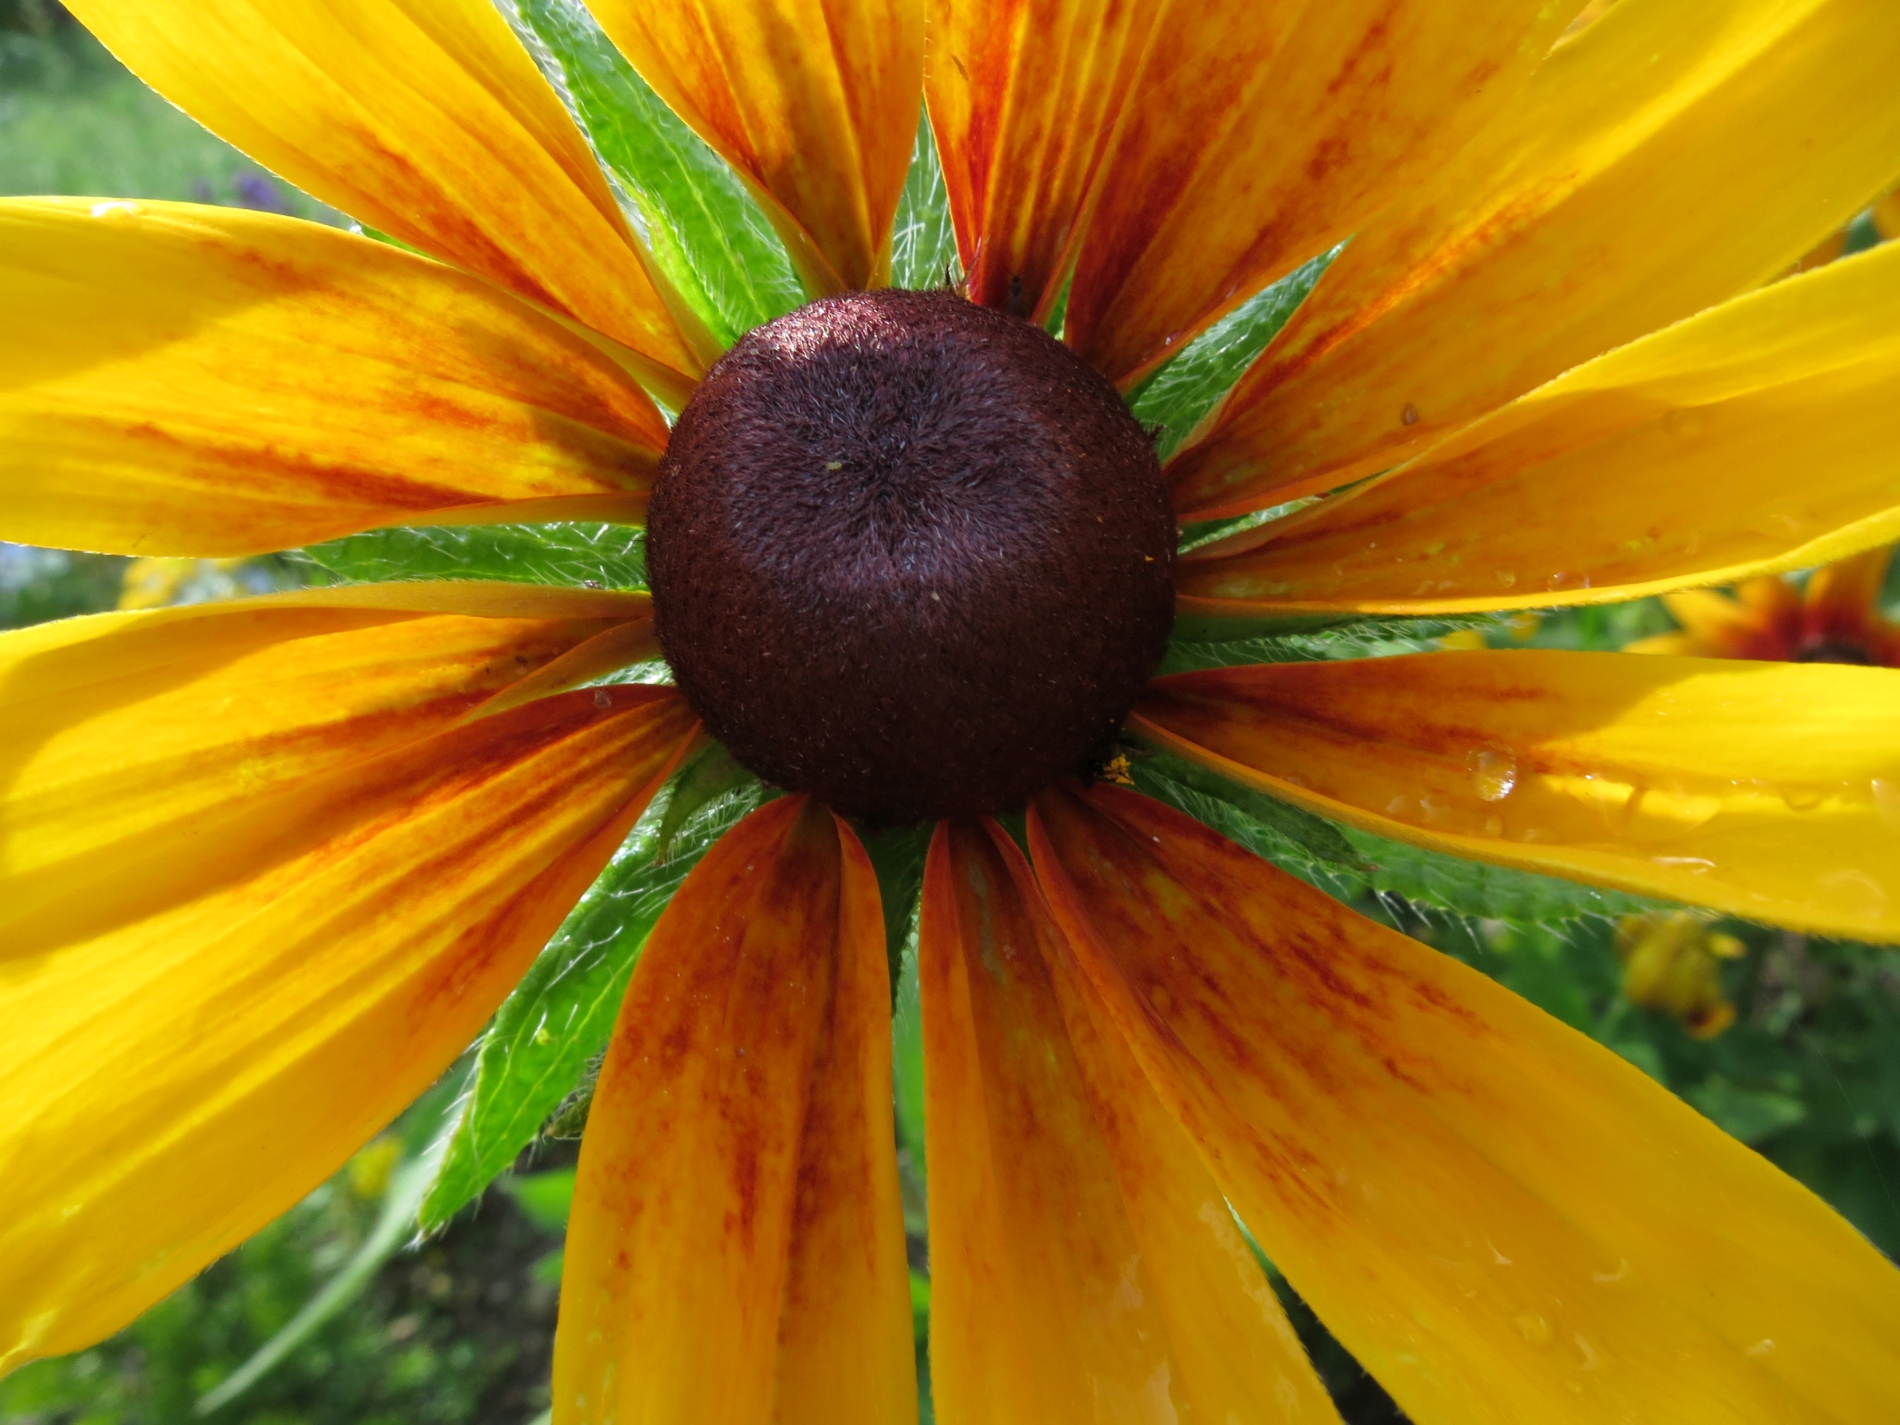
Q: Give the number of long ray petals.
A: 13